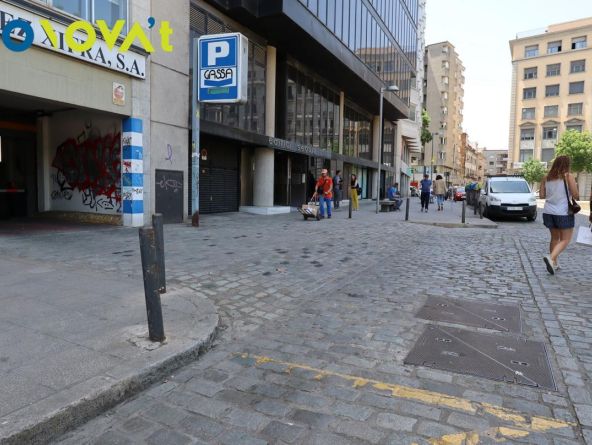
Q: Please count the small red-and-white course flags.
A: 0